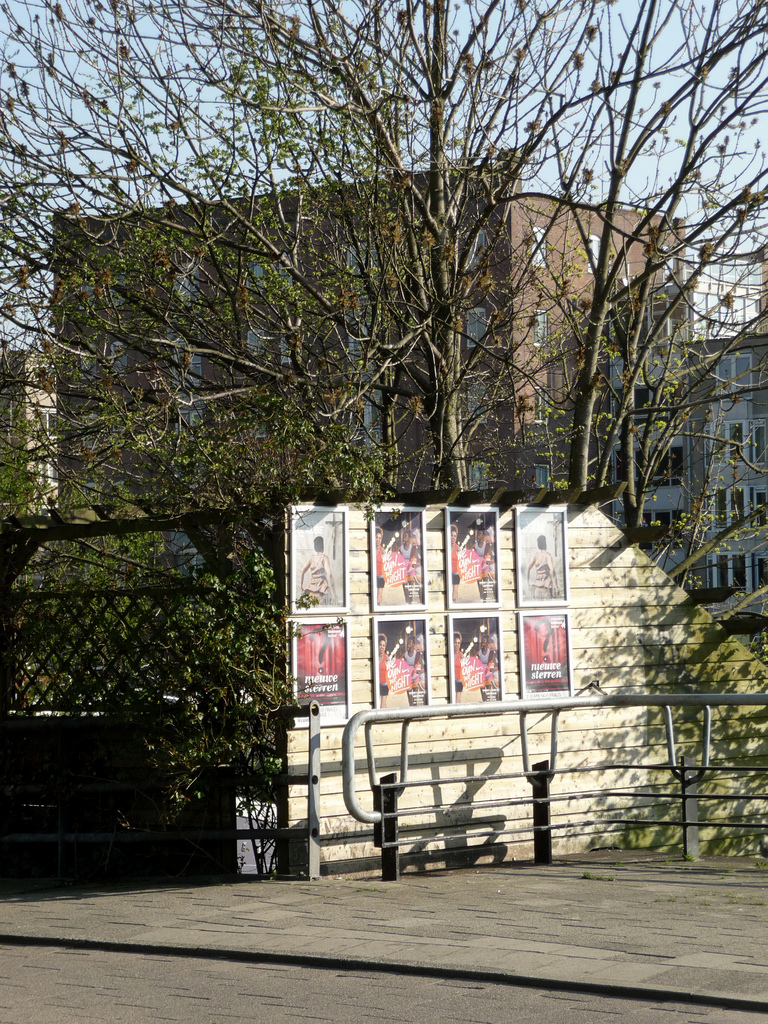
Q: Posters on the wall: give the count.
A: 8